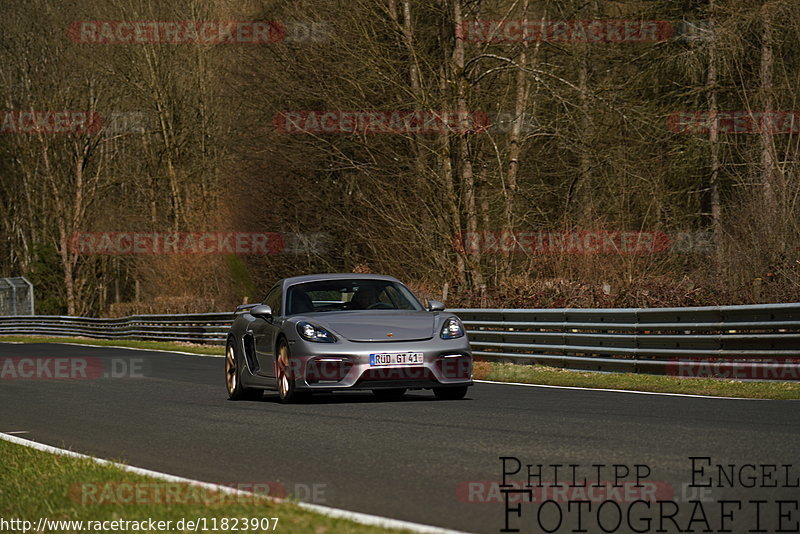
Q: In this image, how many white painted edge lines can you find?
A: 2